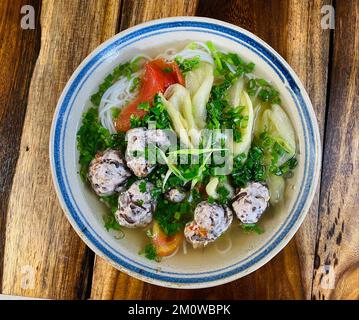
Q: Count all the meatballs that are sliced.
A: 0